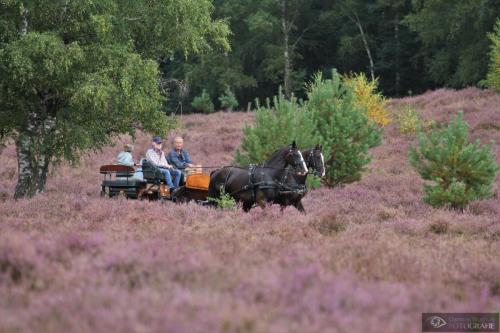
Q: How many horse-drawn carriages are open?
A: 1